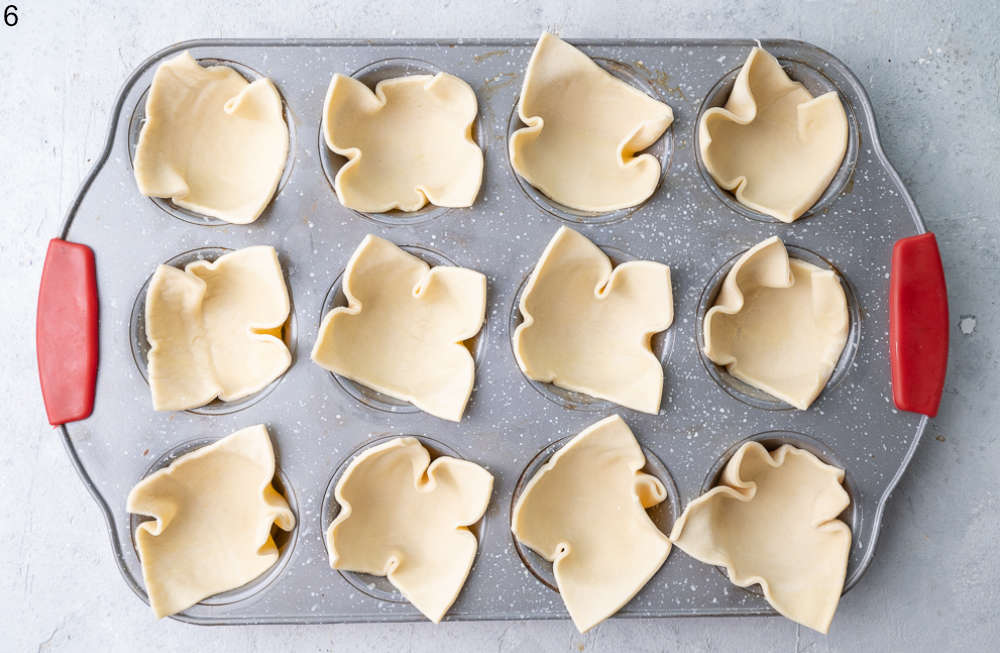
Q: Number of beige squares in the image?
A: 12